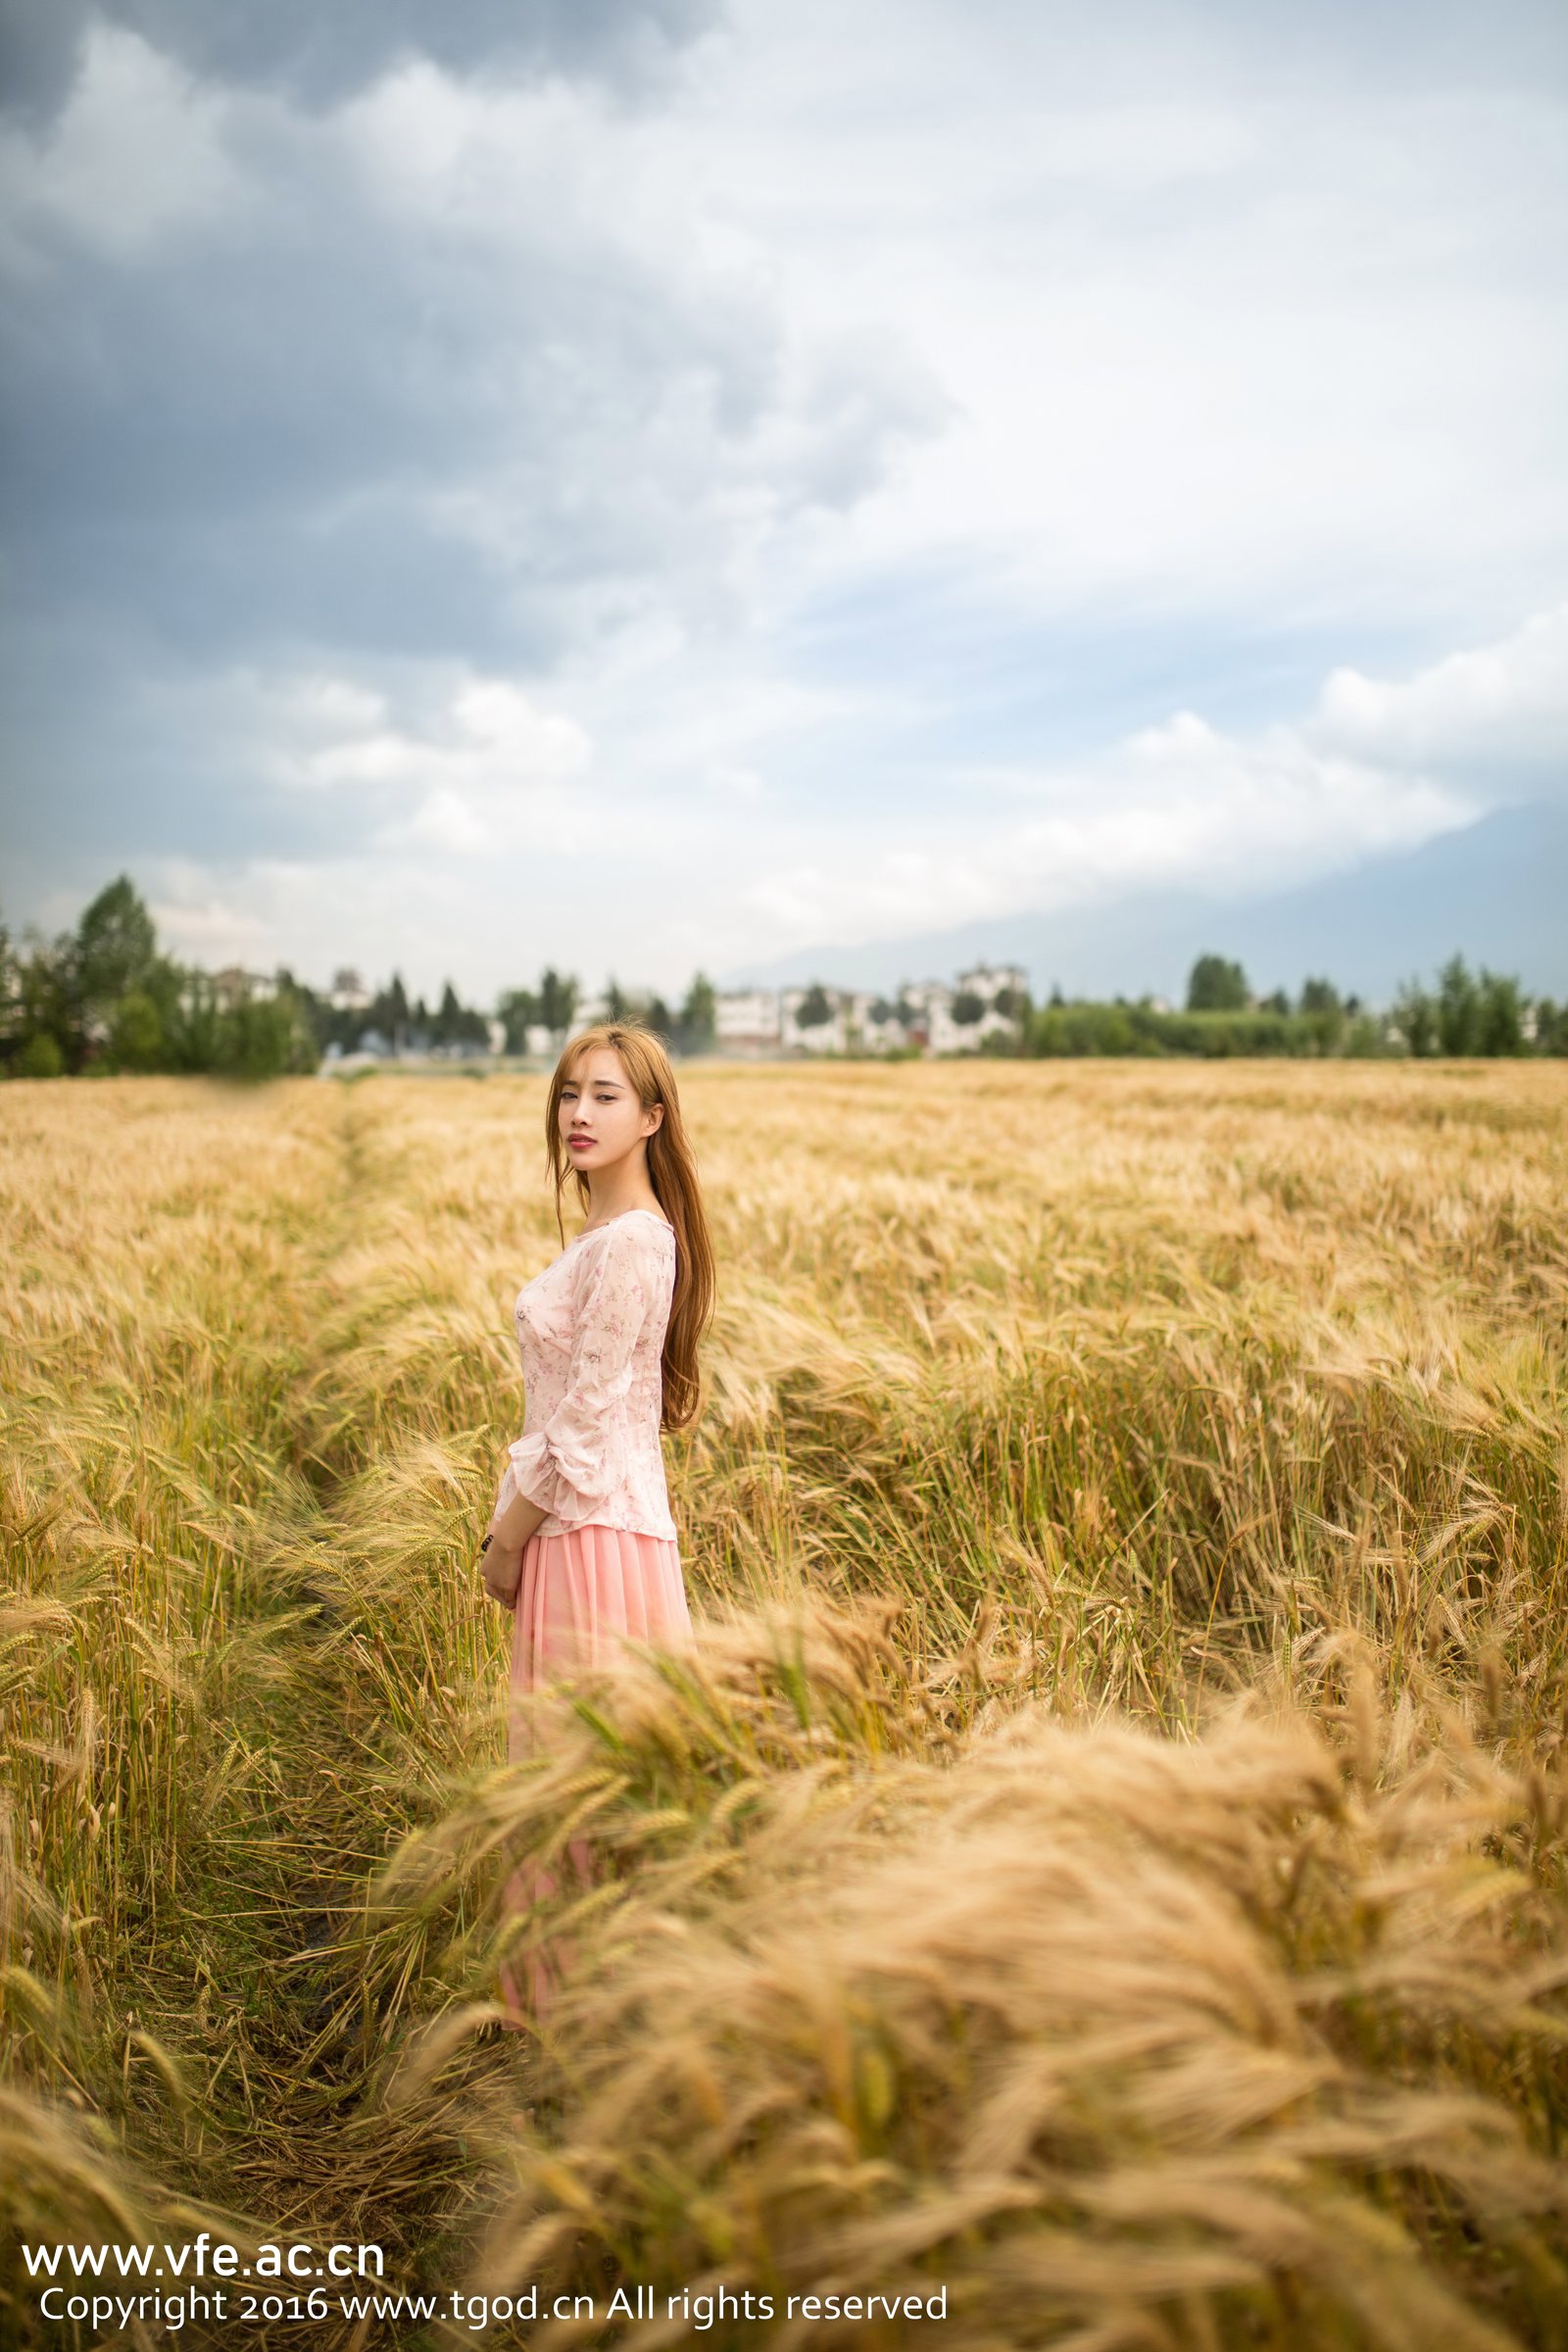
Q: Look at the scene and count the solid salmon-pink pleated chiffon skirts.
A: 1